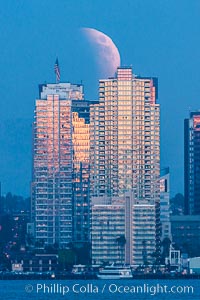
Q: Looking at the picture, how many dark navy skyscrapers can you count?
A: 1